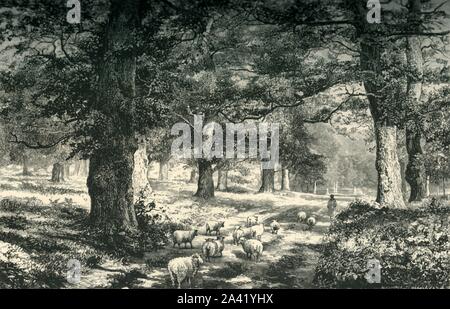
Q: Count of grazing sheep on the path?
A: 12